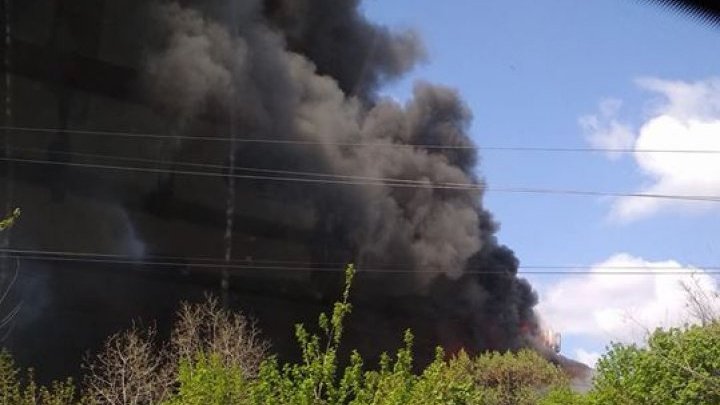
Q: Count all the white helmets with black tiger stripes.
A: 0